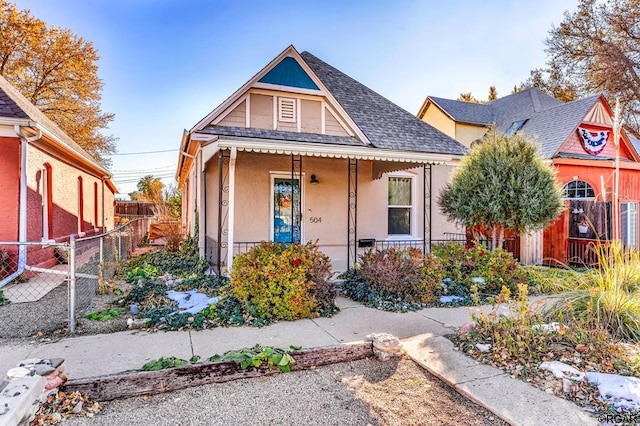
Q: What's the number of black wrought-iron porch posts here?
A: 4